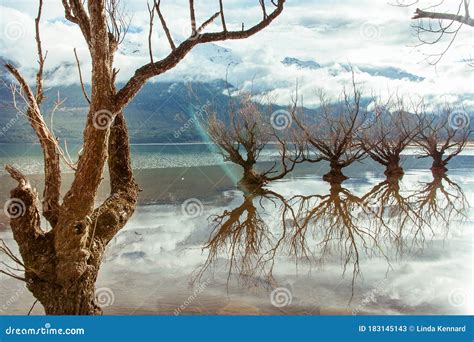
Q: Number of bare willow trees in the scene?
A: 5